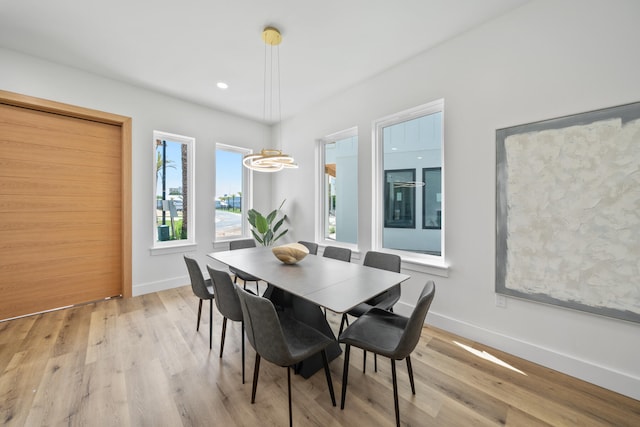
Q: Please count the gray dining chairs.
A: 8